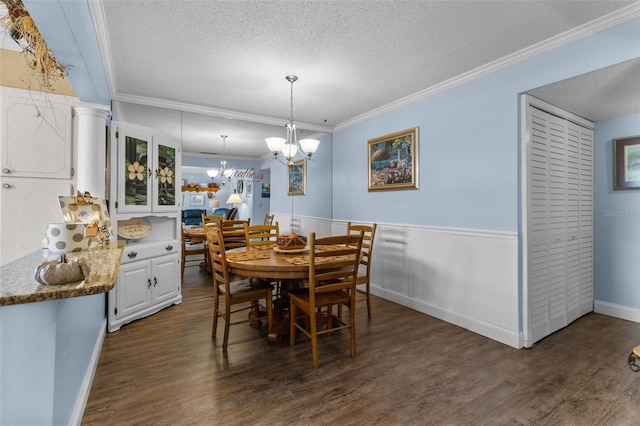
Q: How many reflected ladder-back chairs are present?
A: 4